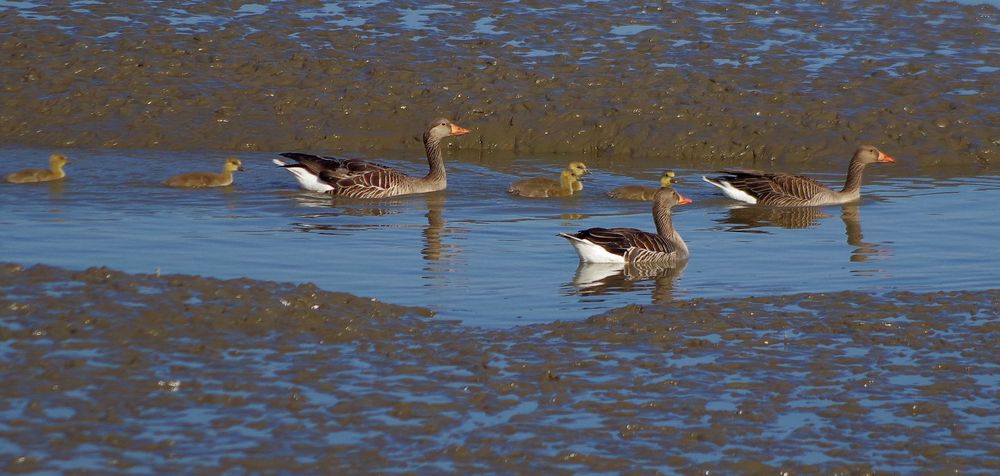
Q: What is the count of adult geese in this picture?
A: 3